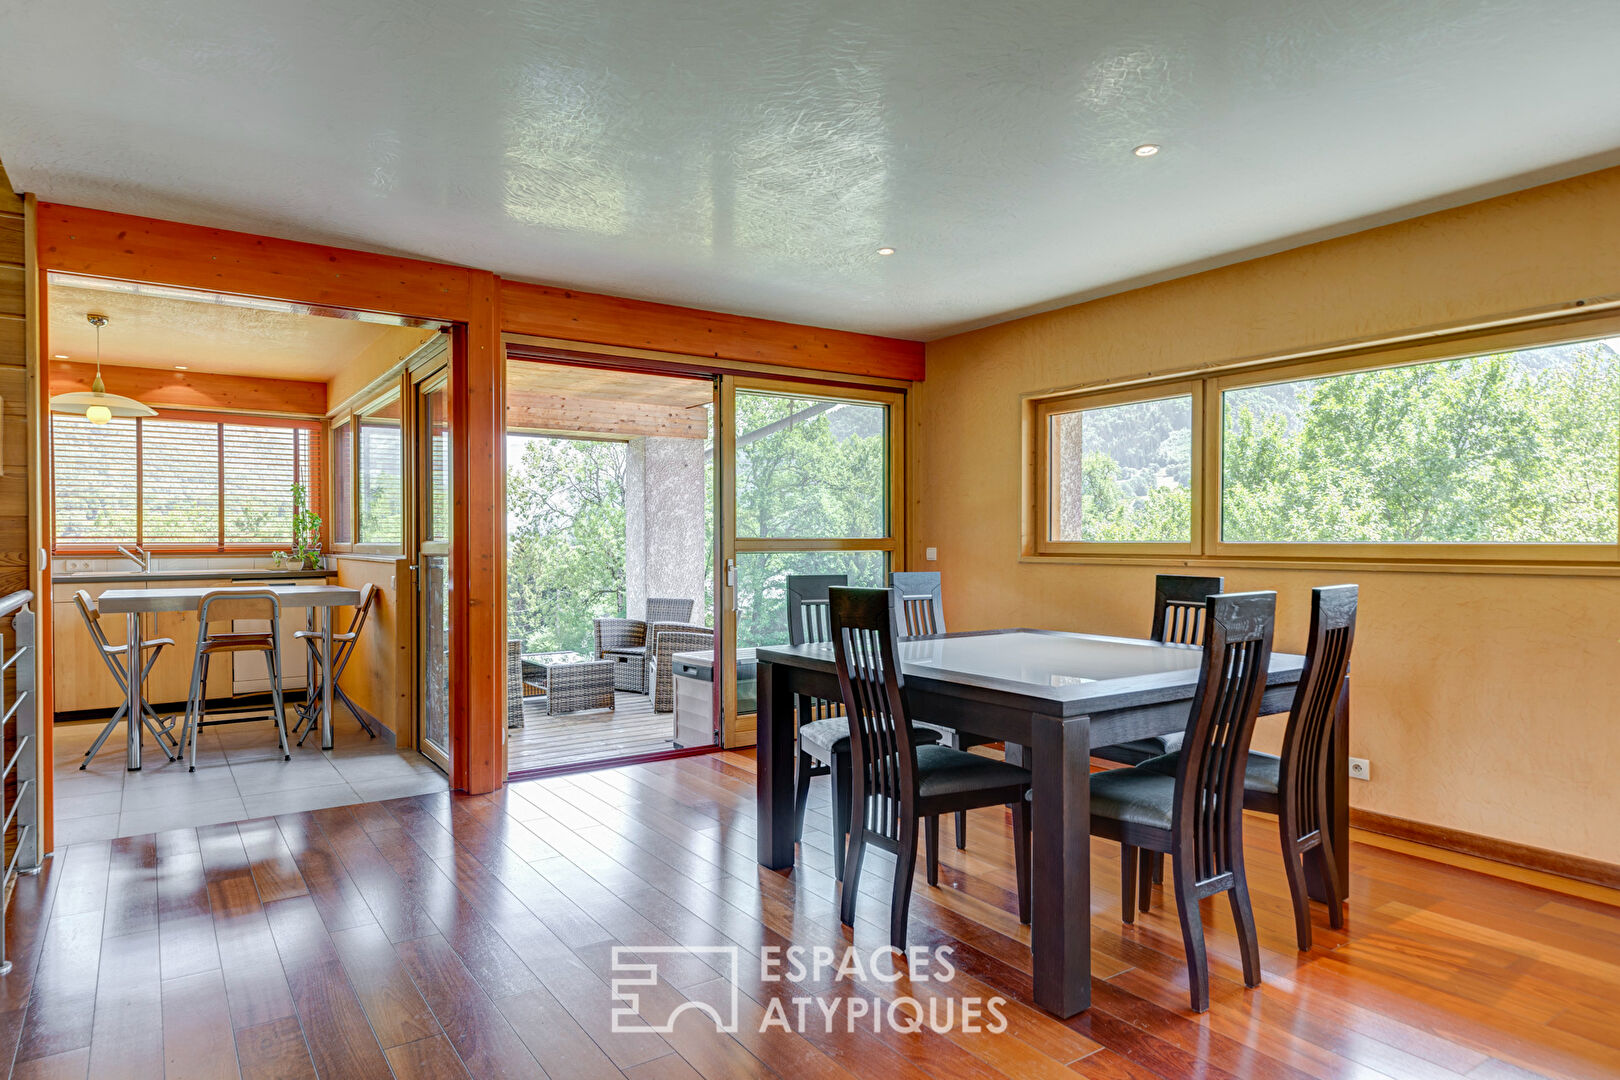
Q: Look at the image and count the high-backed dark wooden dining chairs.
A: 6